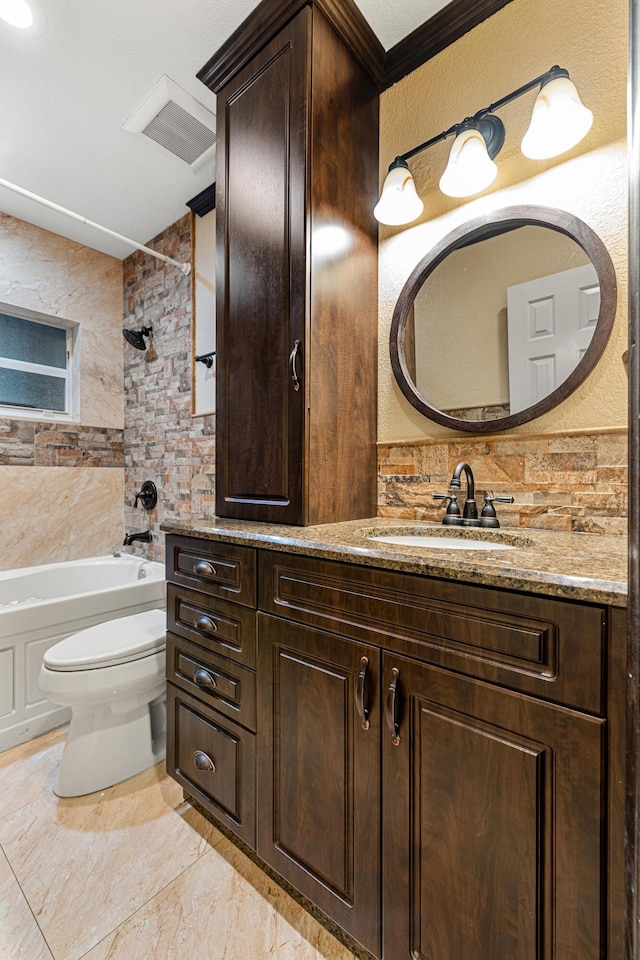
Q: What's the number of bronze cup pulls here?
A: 4